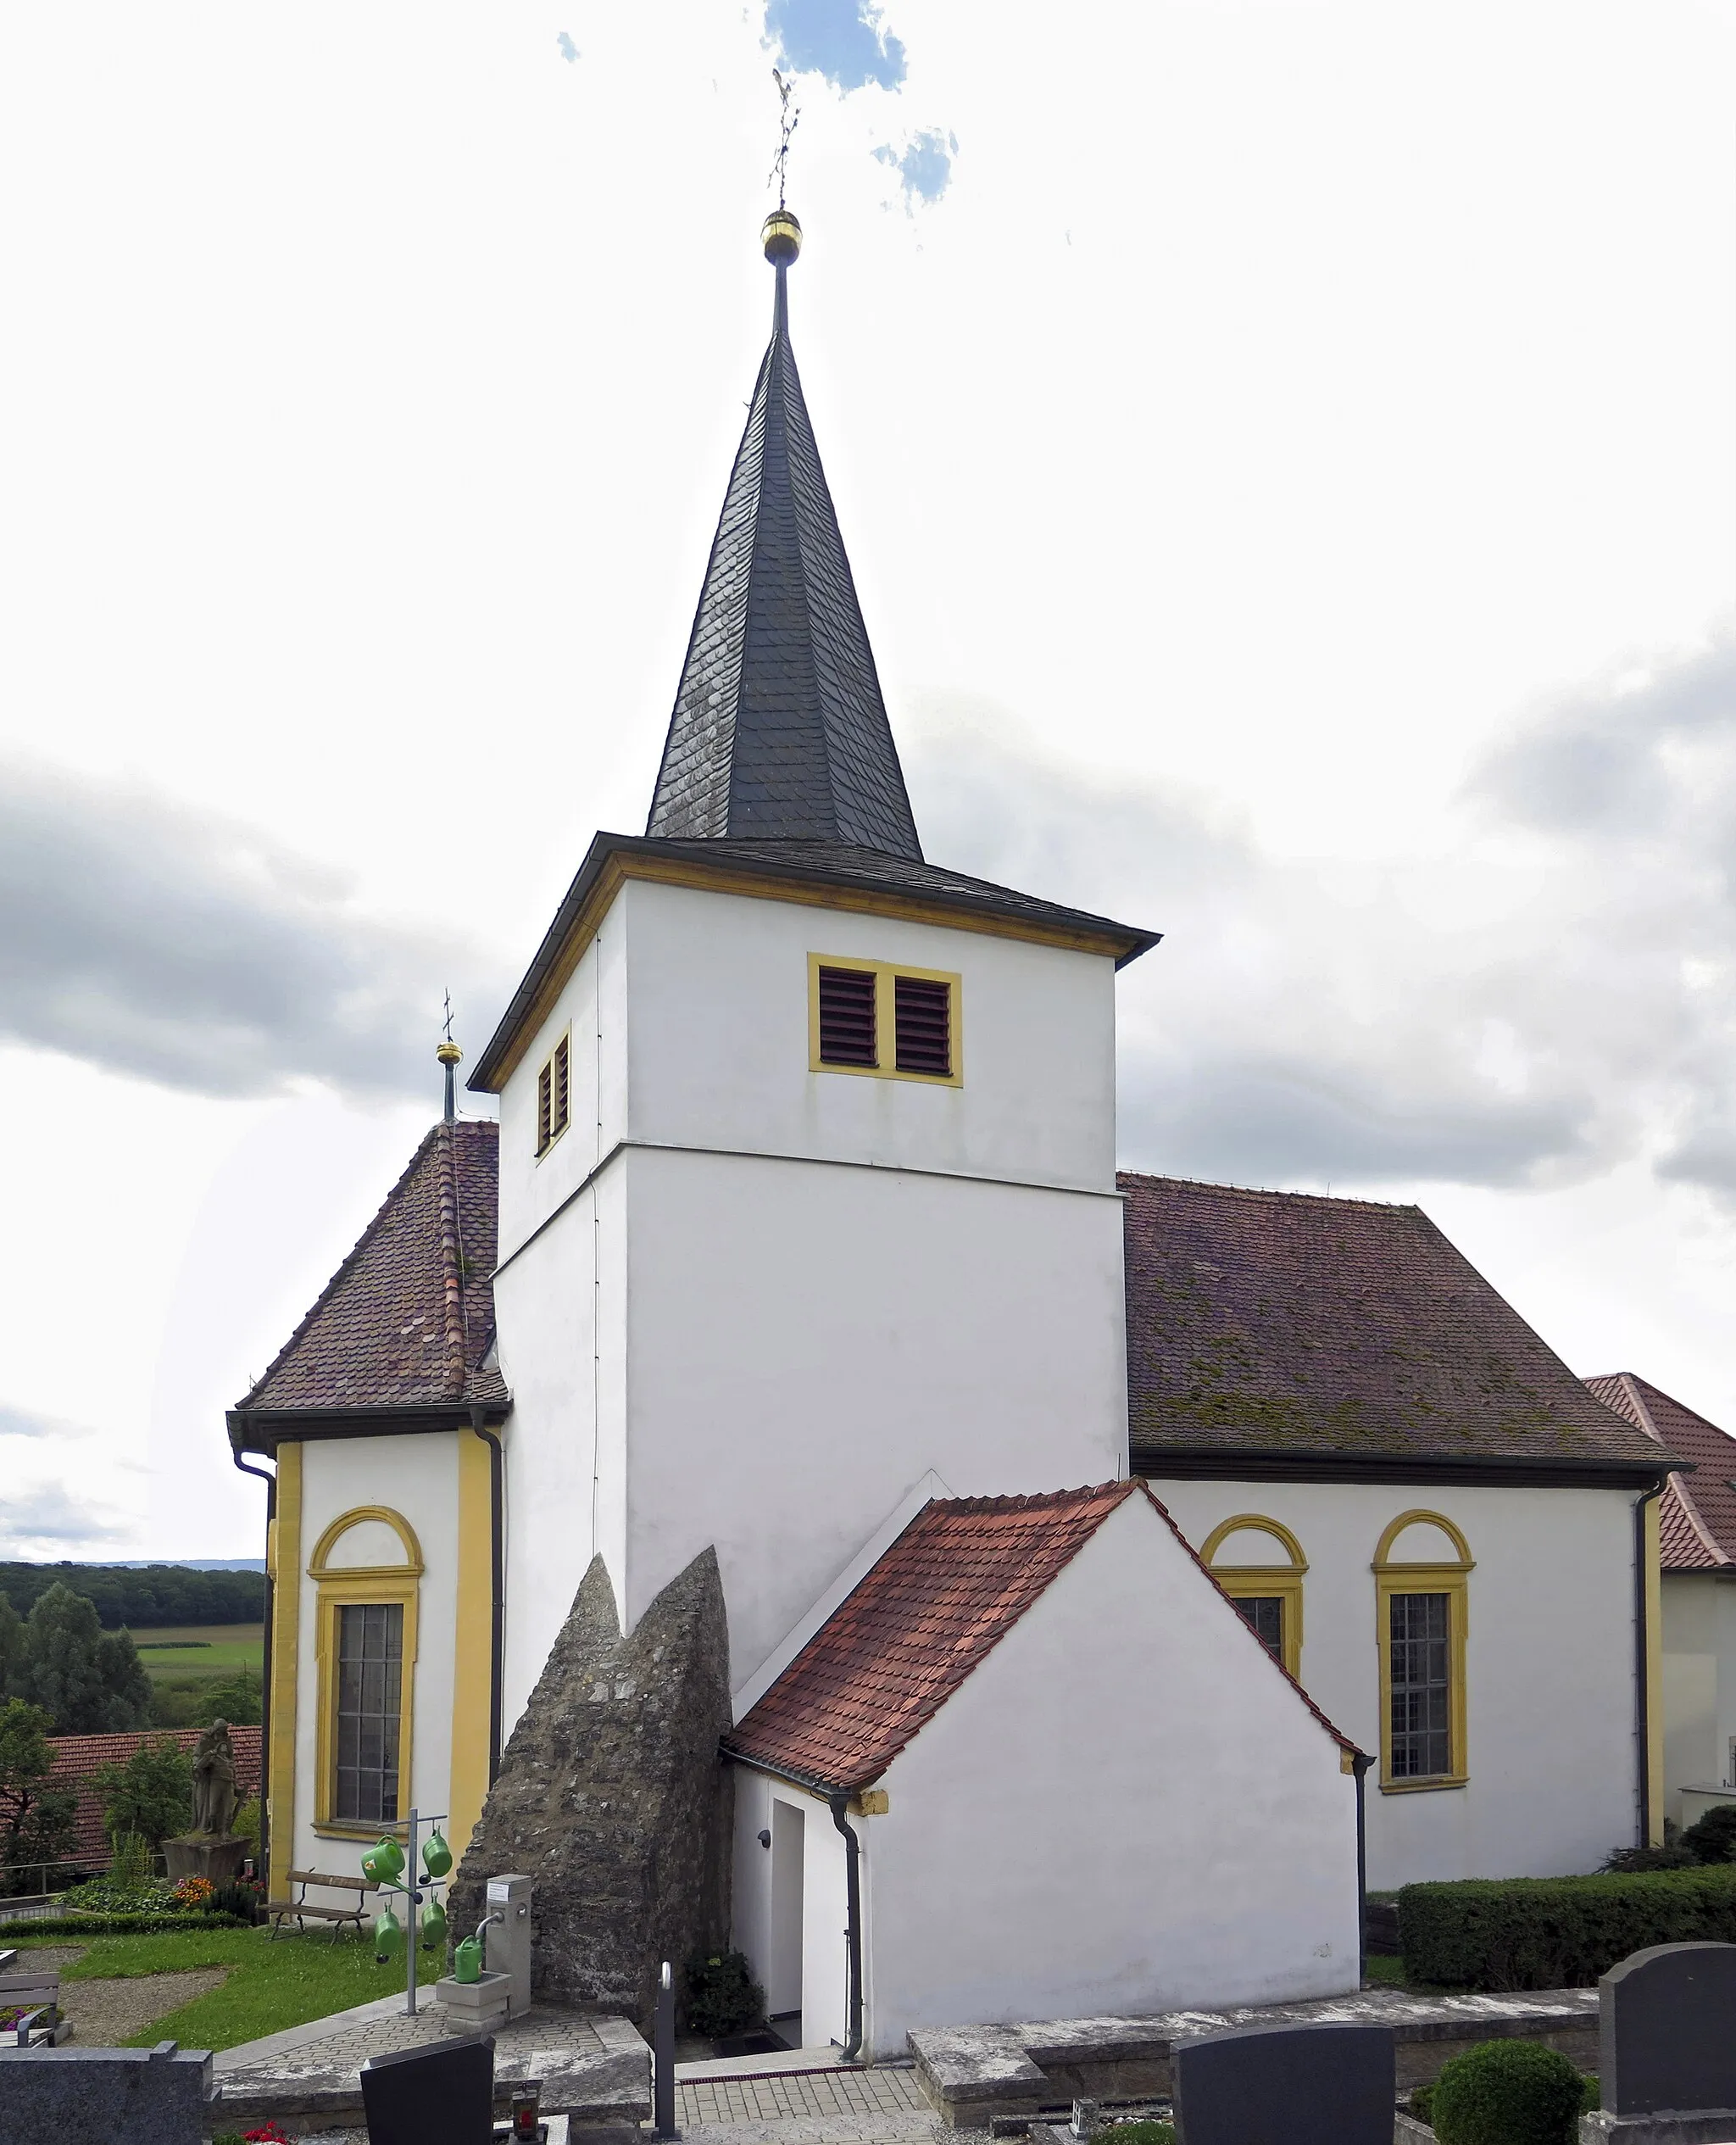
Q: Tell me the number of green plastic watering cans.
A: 5